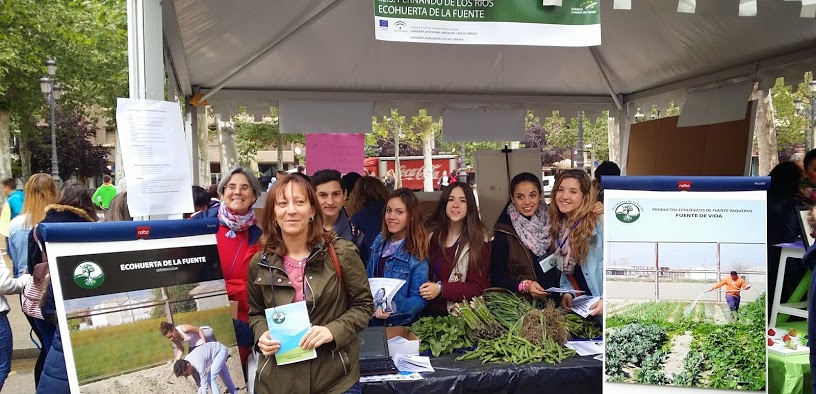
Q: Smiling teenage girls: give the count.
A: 4